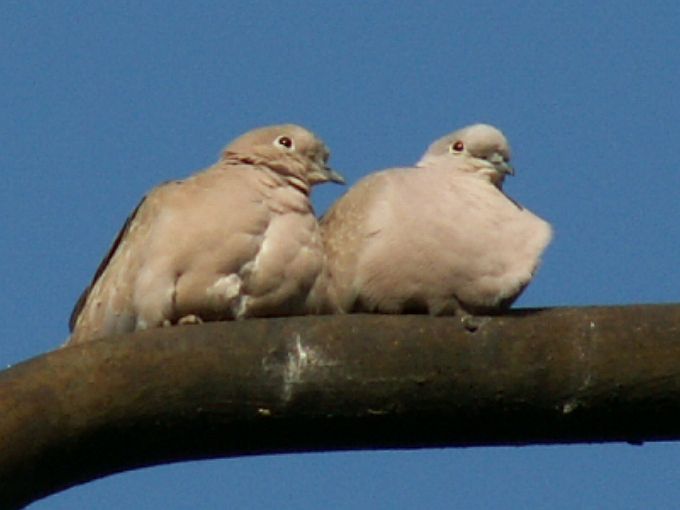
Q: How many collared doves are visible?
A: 2